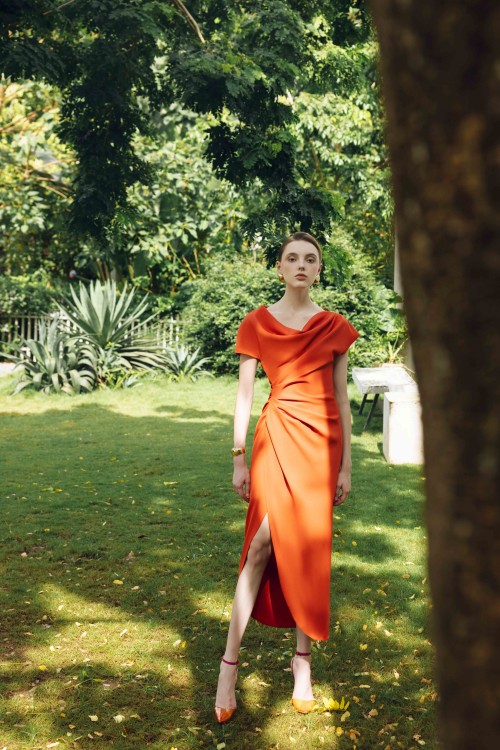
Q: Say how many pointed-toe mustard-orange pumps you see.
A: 2